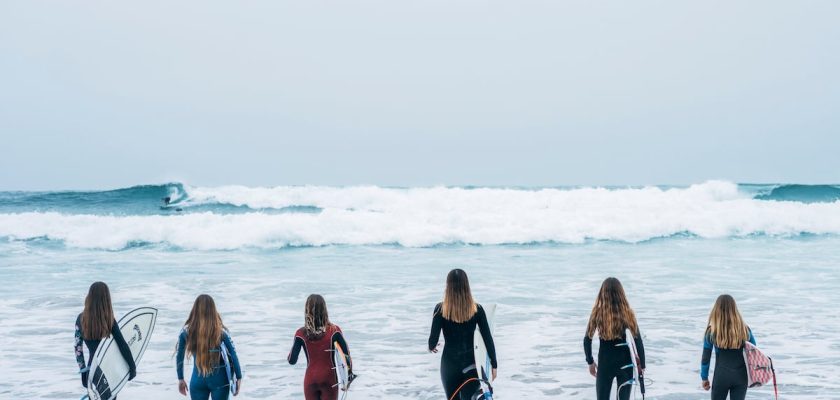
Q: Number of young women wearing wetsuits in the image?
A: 6